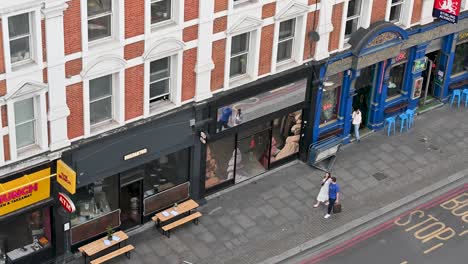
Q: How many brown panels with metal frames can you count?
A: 2